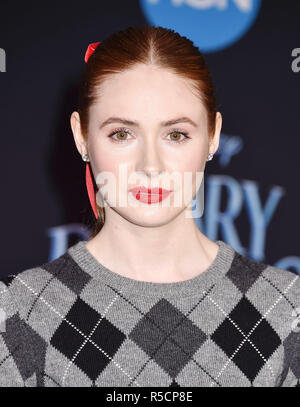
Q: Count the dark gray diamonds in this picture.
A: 5